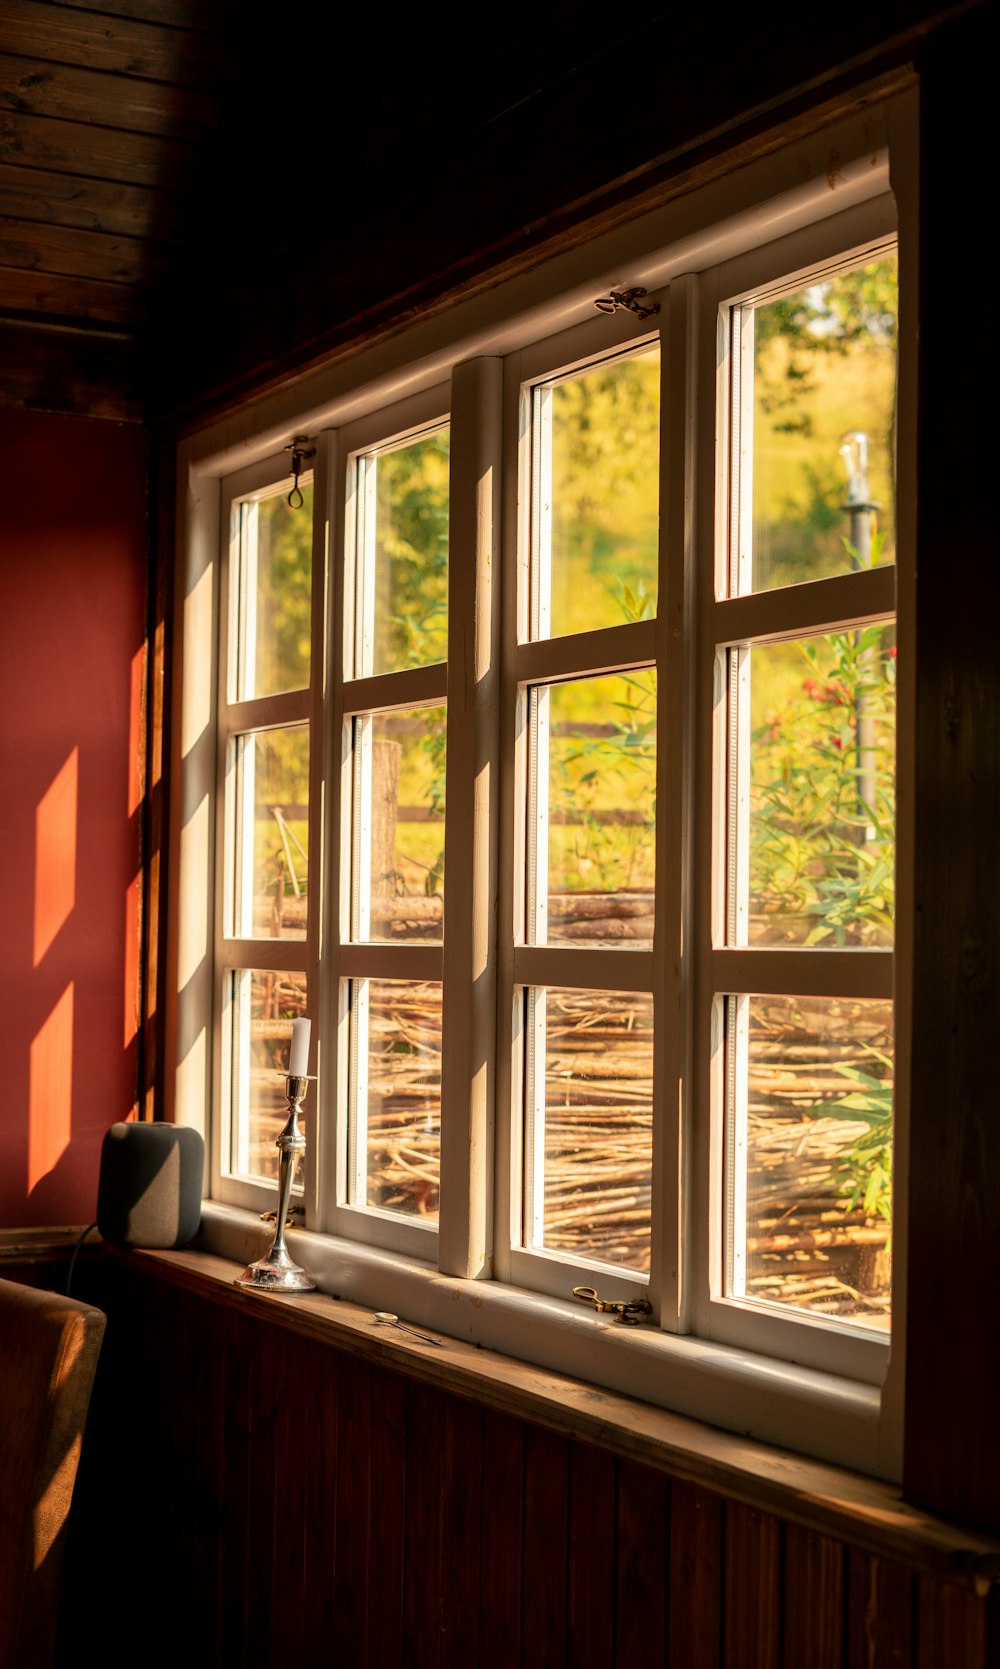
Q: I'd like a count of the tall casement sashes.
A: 4